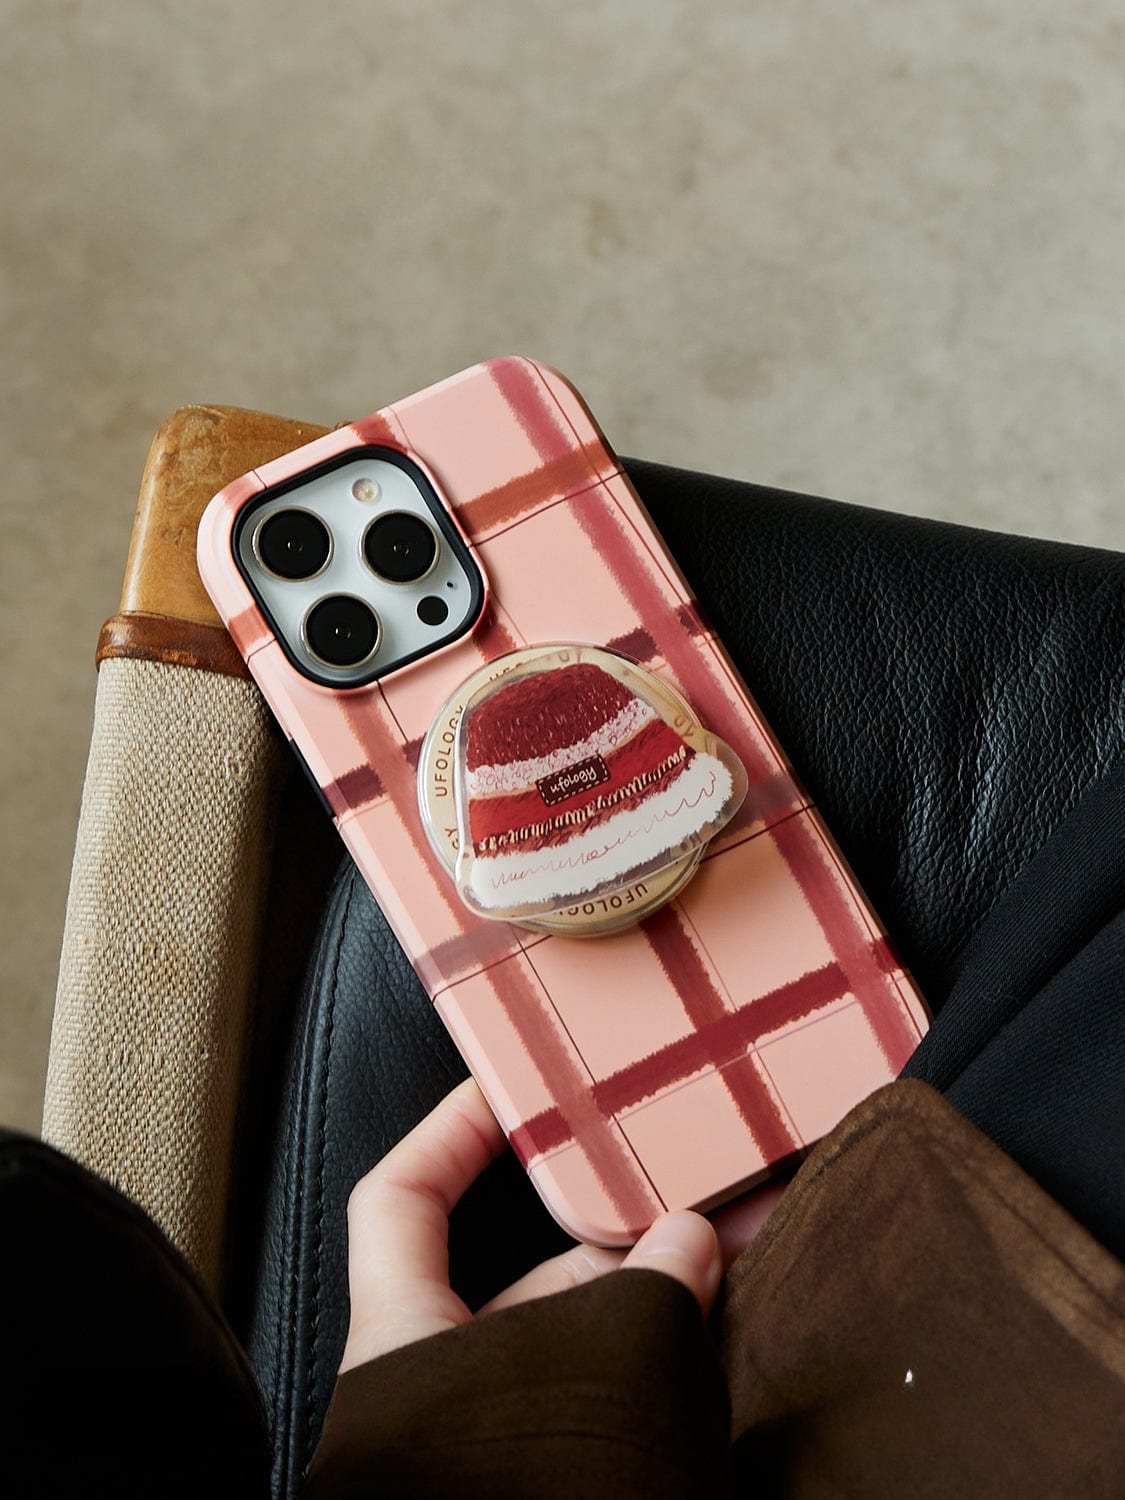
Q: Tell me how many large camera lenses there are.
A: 3